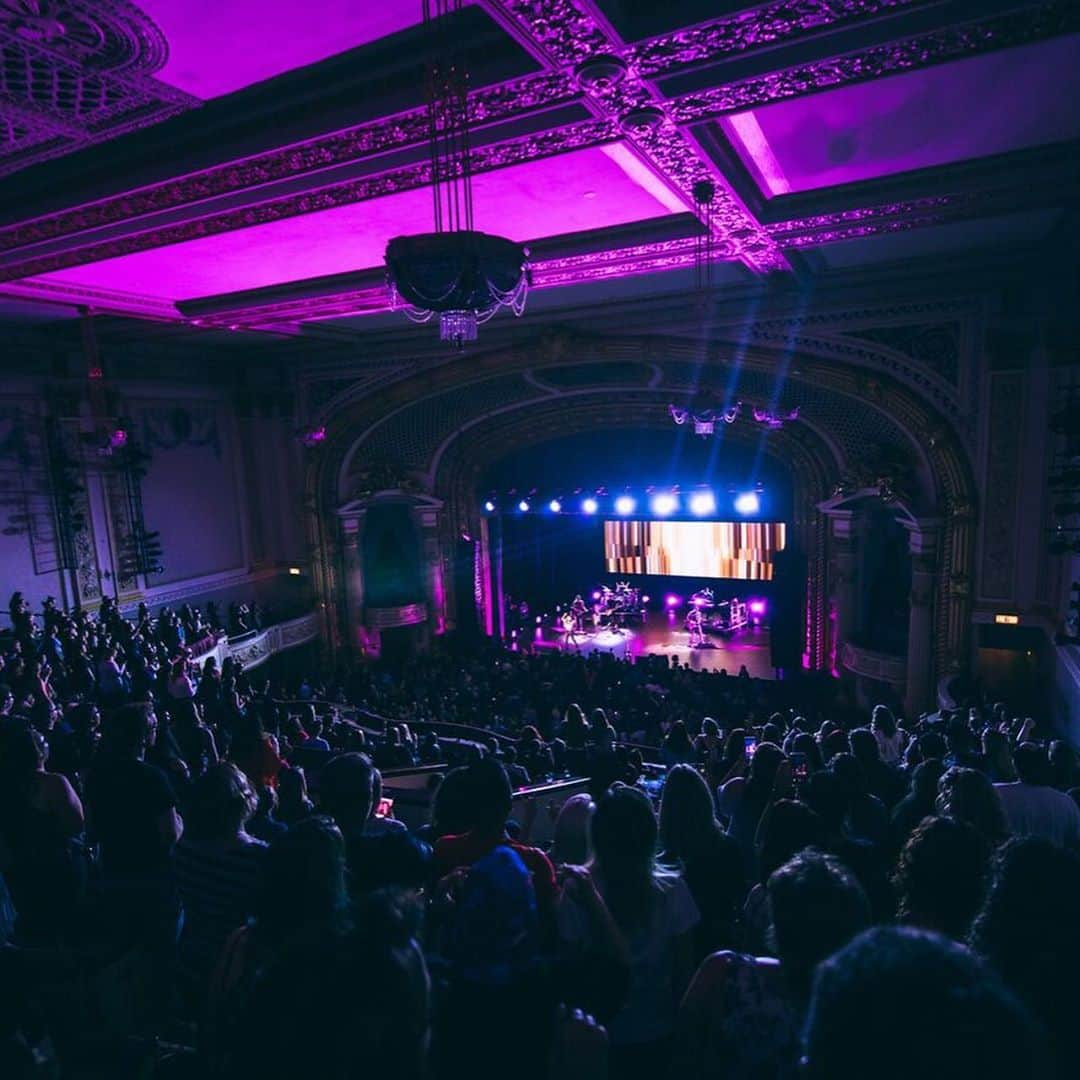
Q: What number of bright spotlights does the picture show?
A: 8